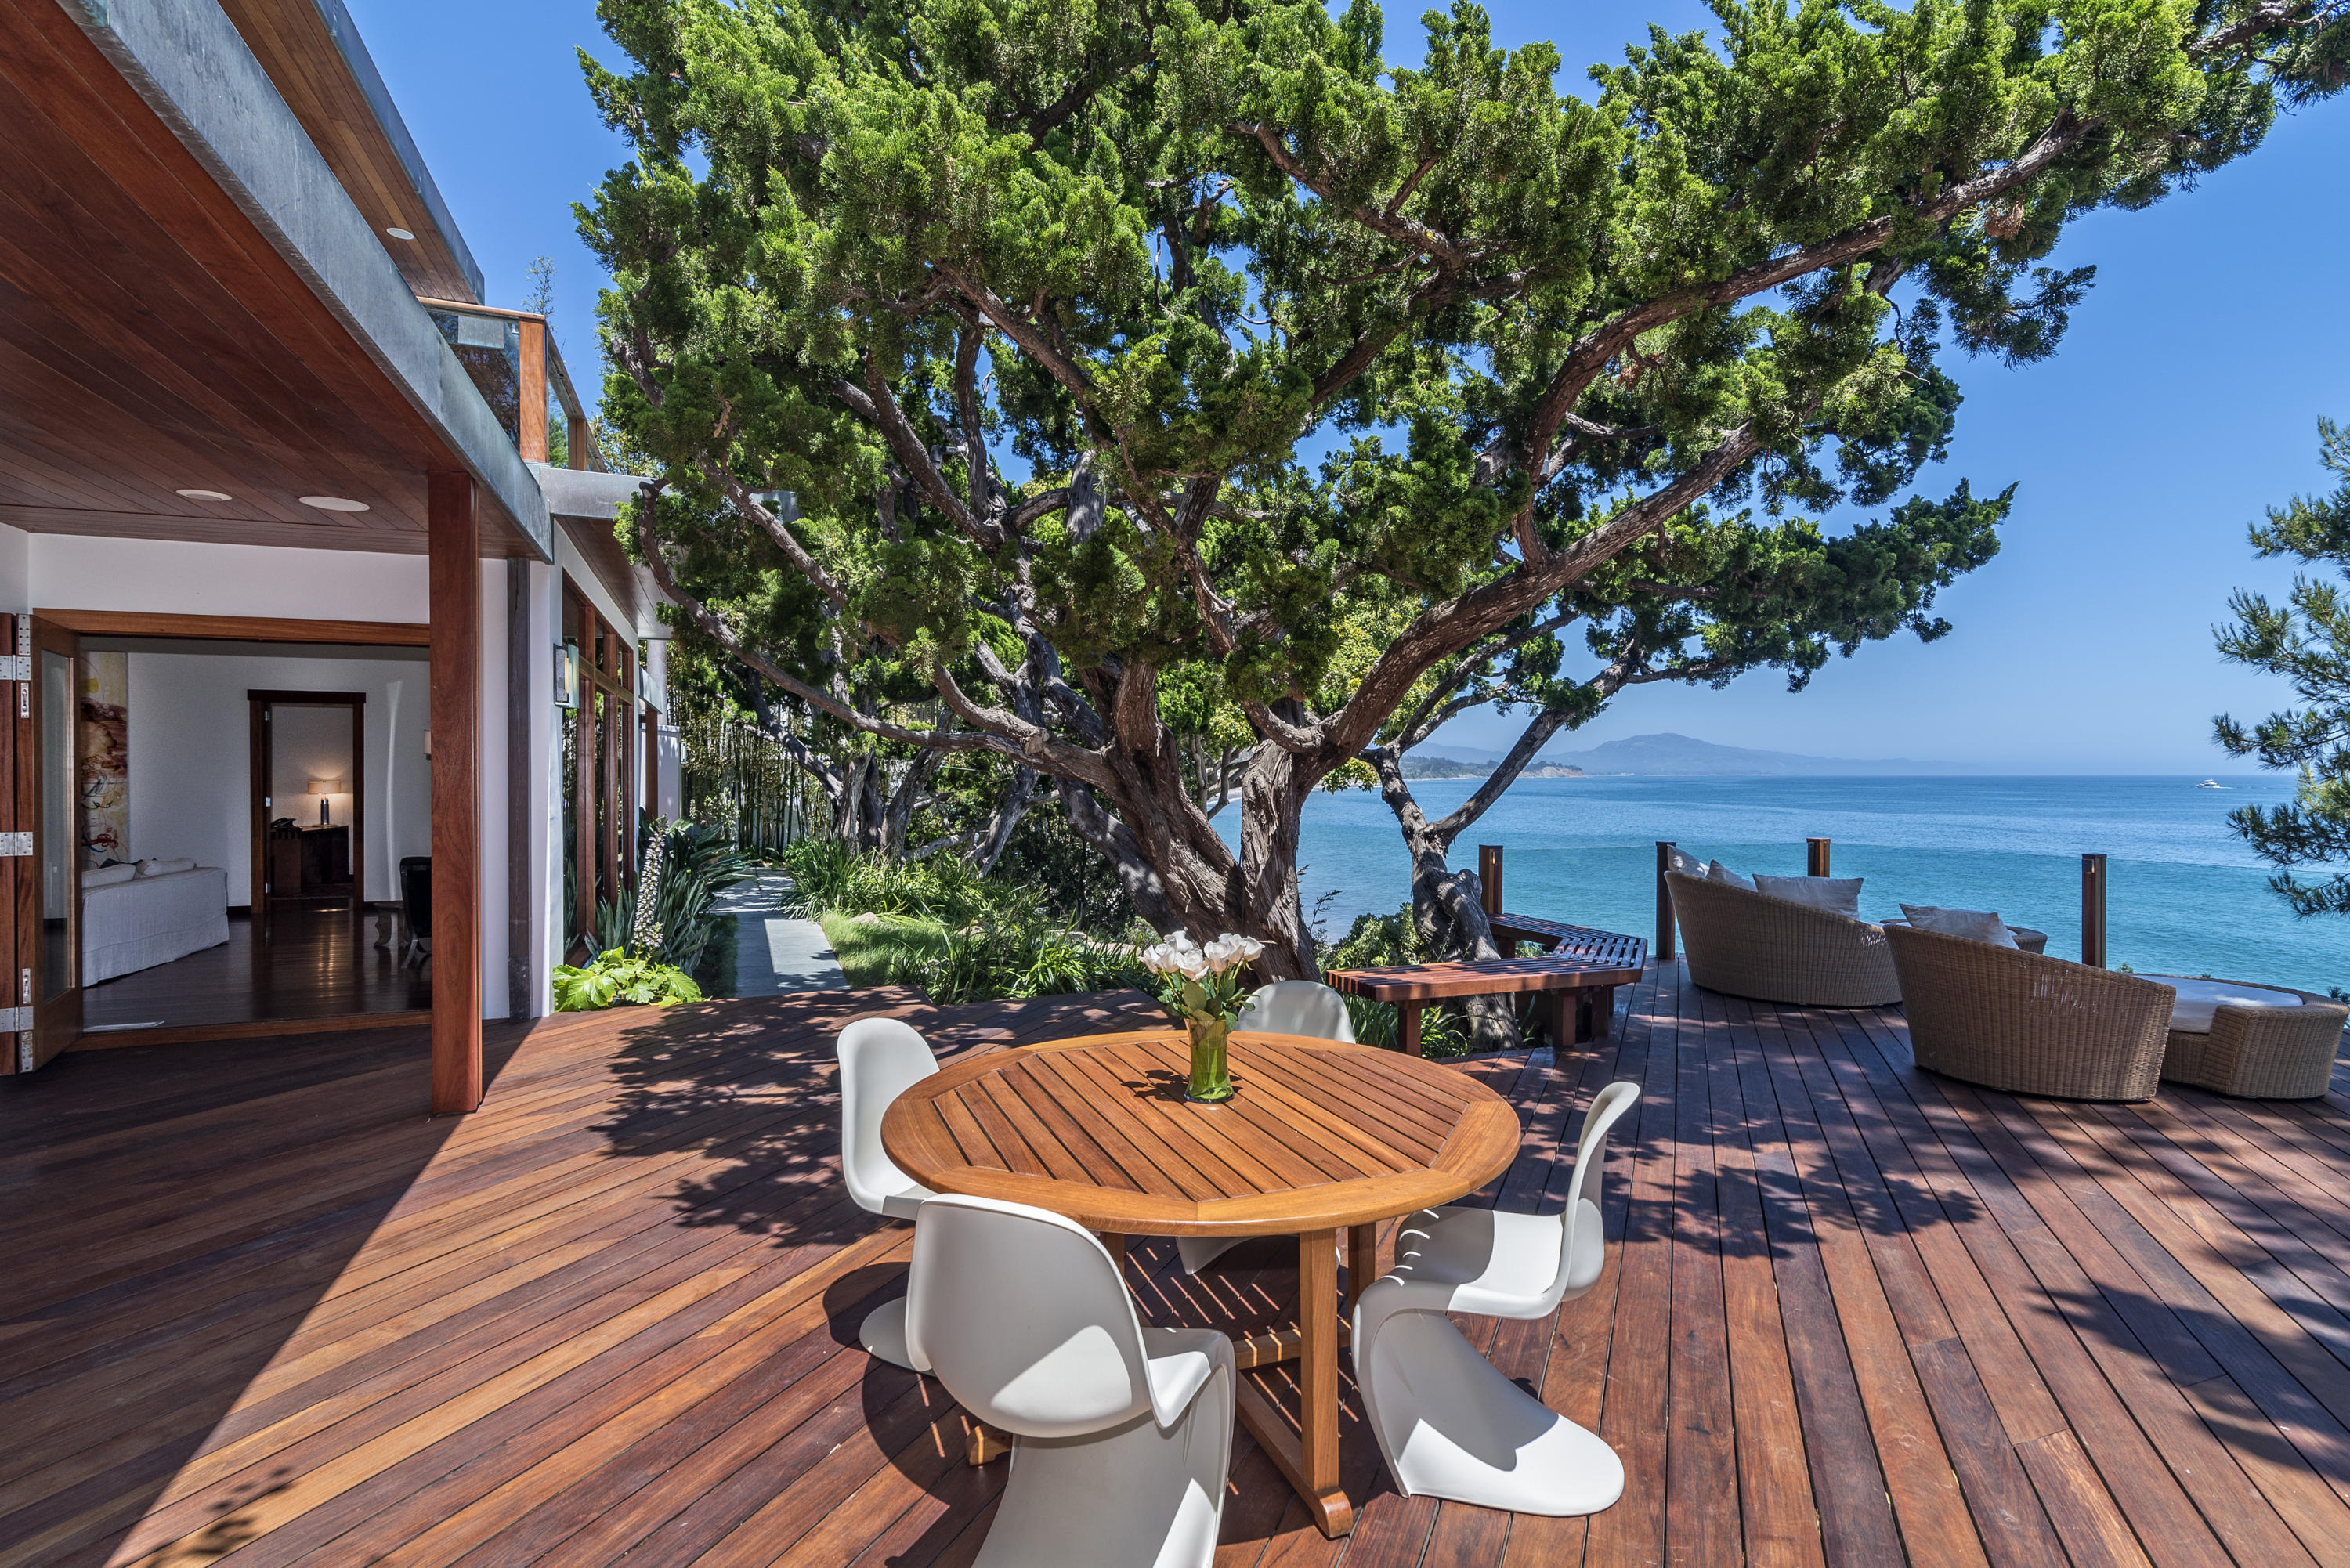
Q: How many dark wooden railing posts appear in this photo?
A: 4